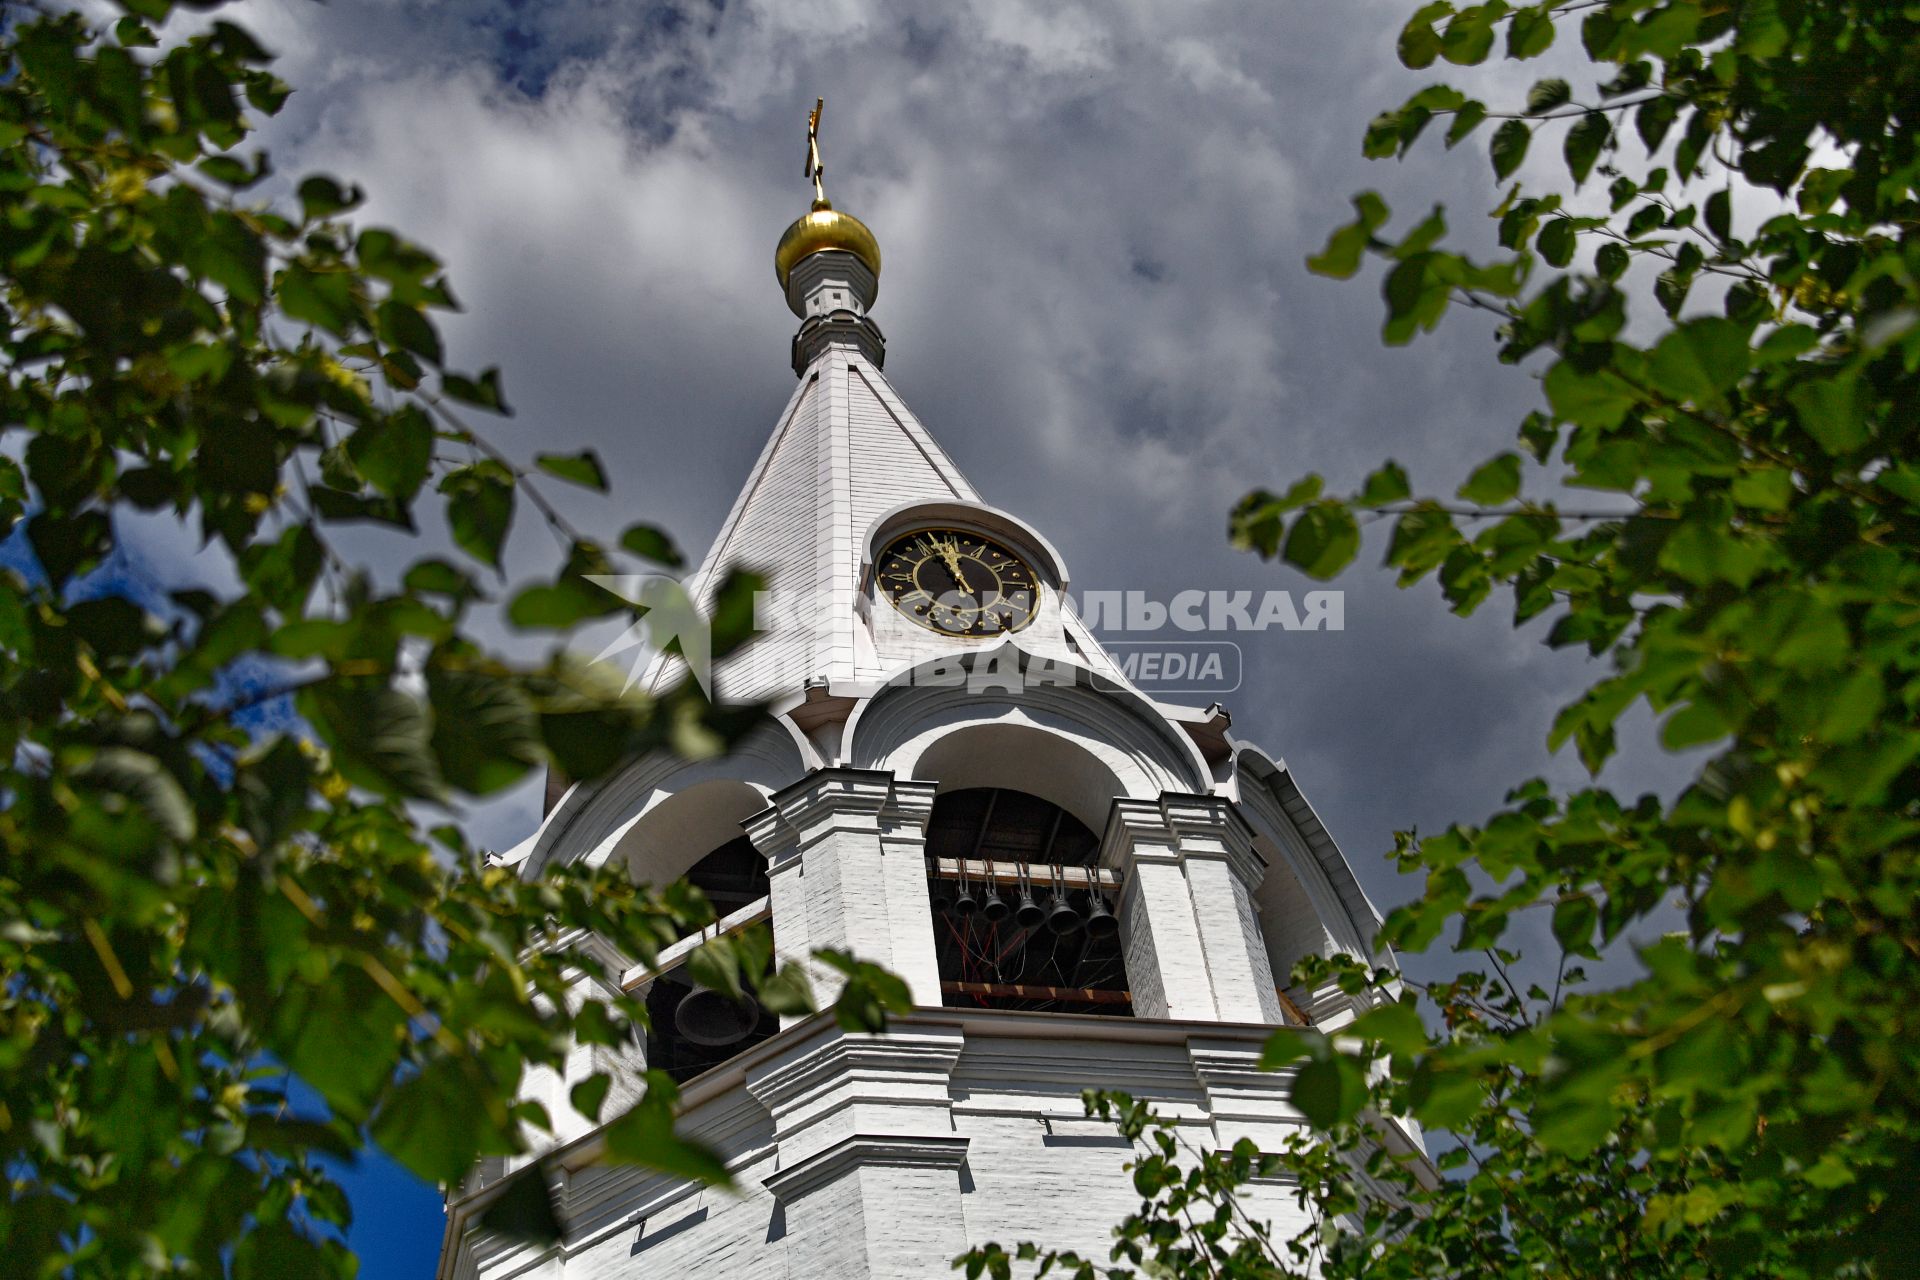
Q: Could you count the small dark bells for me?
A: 6